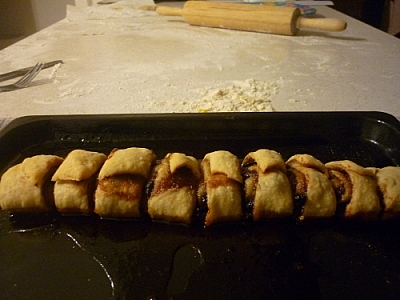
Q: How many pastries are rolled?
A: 9